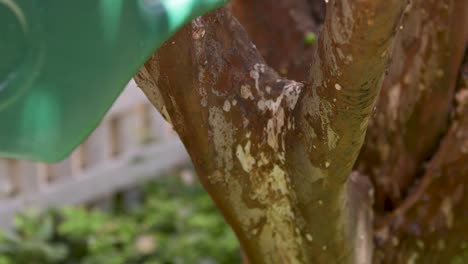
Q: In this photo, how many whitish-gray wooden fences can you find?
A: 1